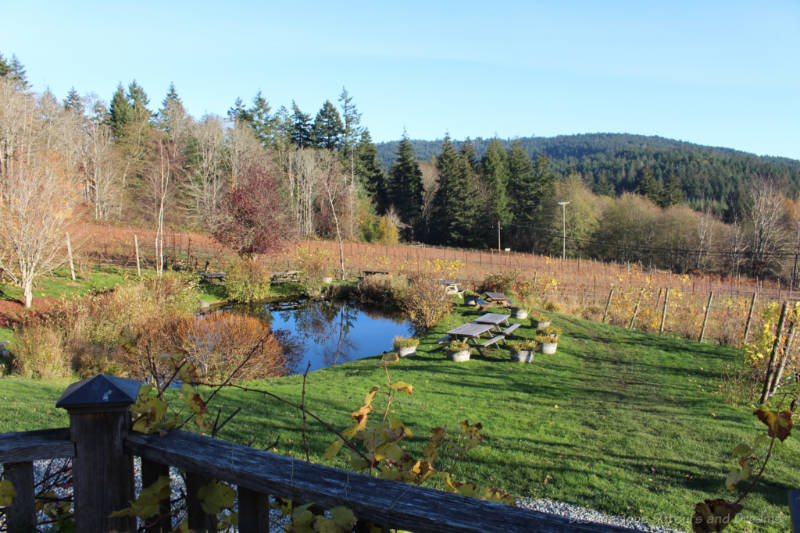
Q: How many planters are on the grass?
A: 8